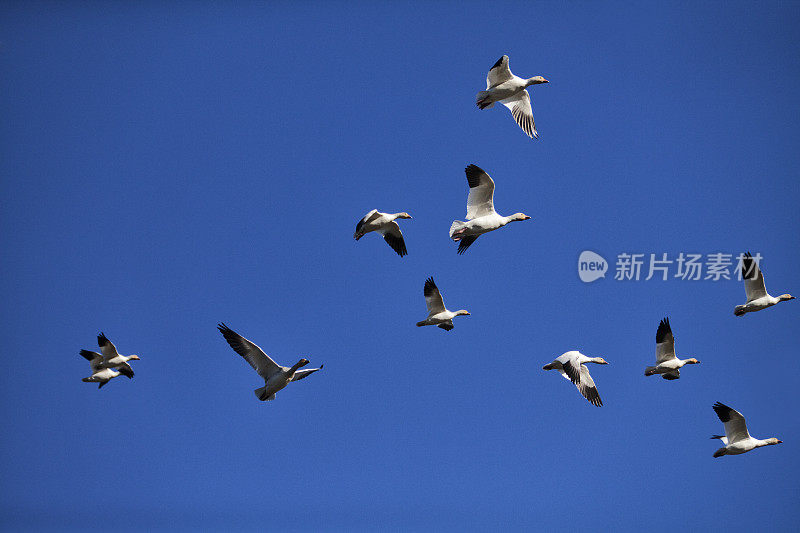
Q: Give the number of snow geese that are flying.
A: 11